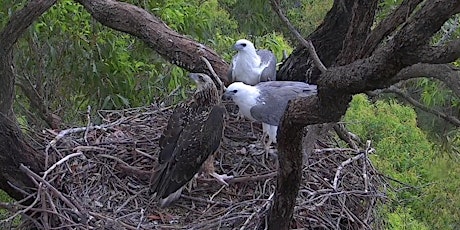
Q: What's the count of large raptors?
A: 3